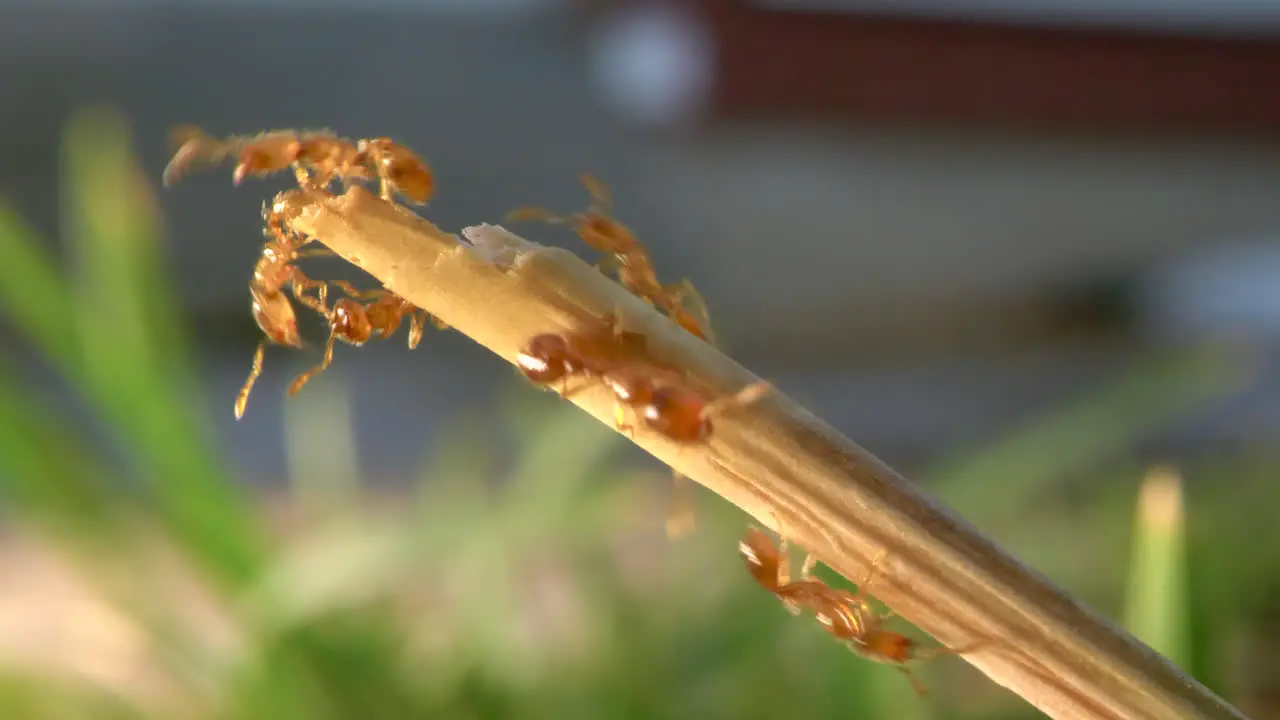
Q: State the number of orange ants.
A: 6